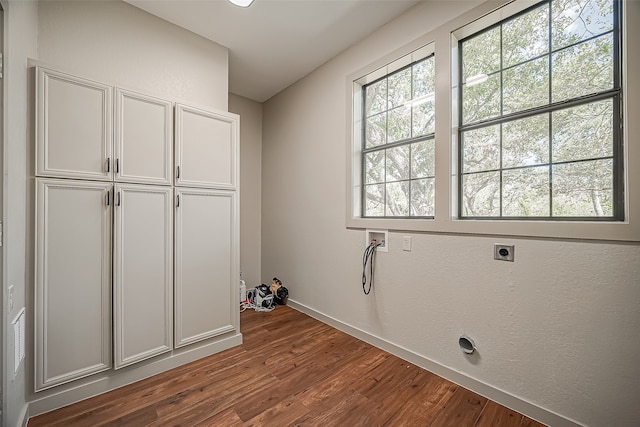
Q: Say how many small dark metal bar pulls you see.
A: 6